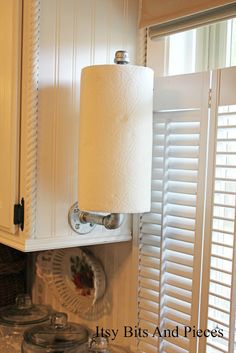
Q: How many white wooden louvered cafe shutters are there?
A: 2